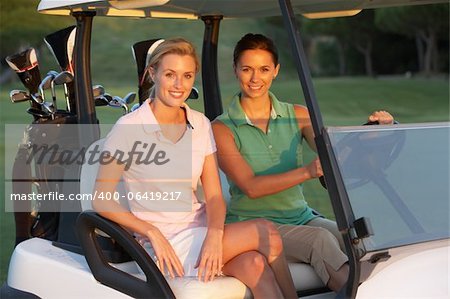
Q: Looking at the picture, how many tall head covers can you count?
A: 3